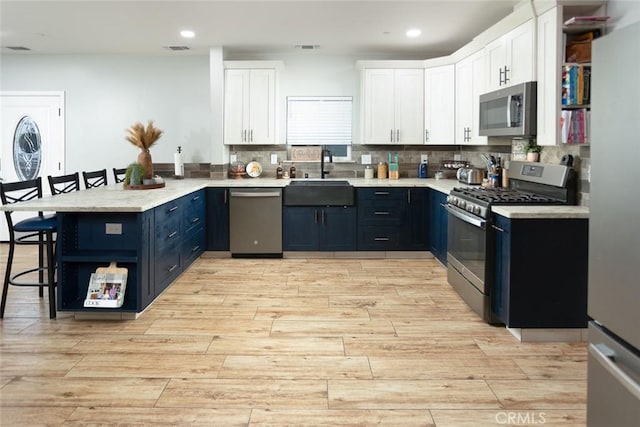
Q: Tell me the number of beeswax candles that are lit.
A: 0